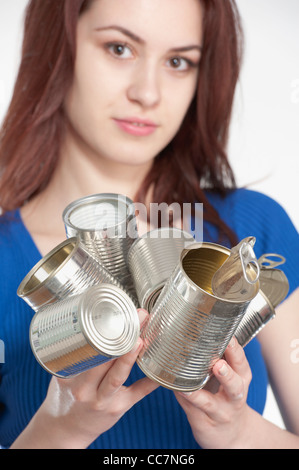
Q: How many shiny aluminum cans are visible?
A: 6